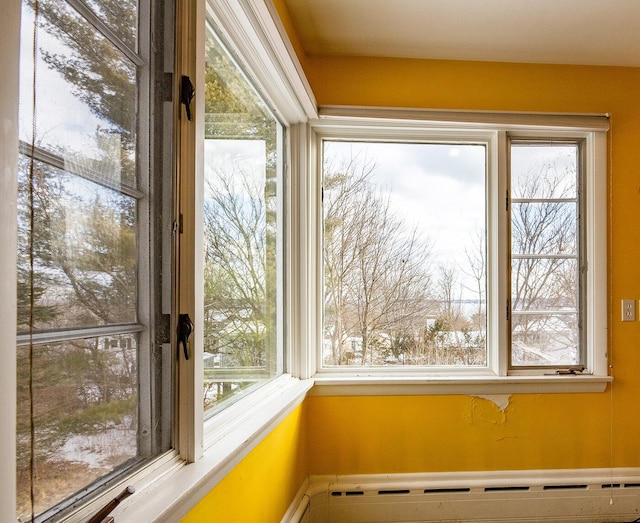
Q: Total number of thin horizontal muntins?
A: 6